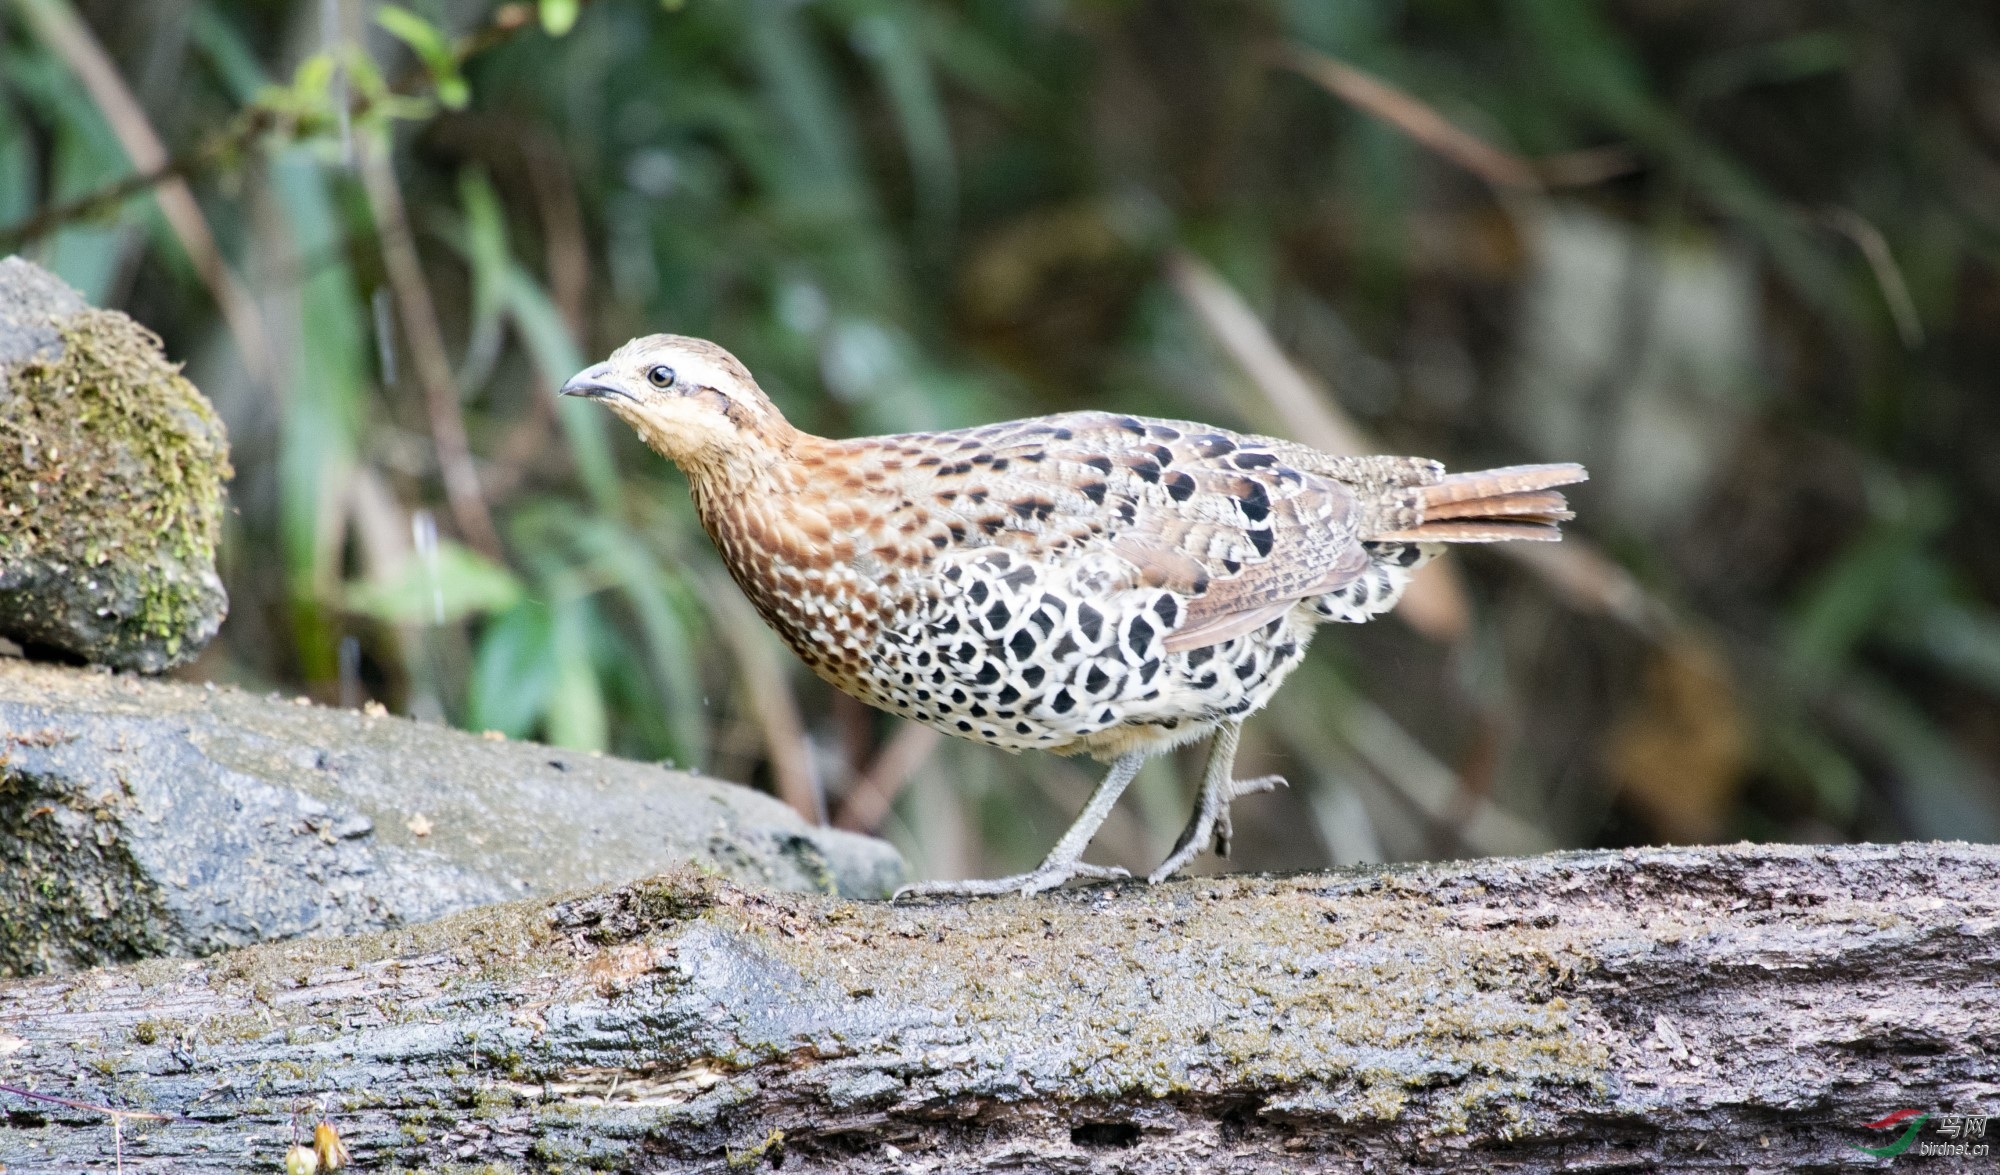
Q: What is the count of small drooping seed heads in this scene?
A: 2